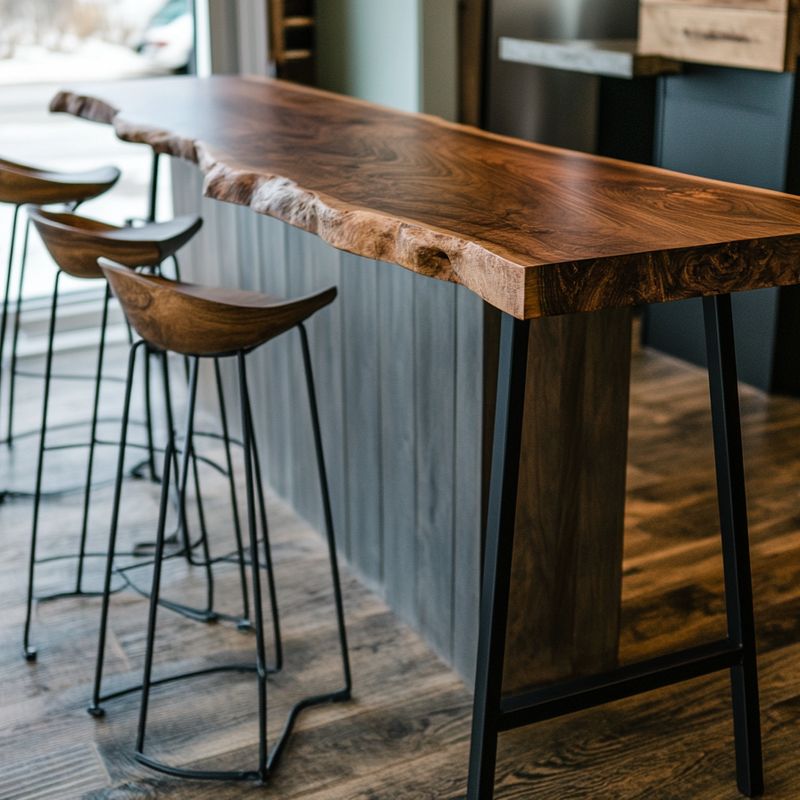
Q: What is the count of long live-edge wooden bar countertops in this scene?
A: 1